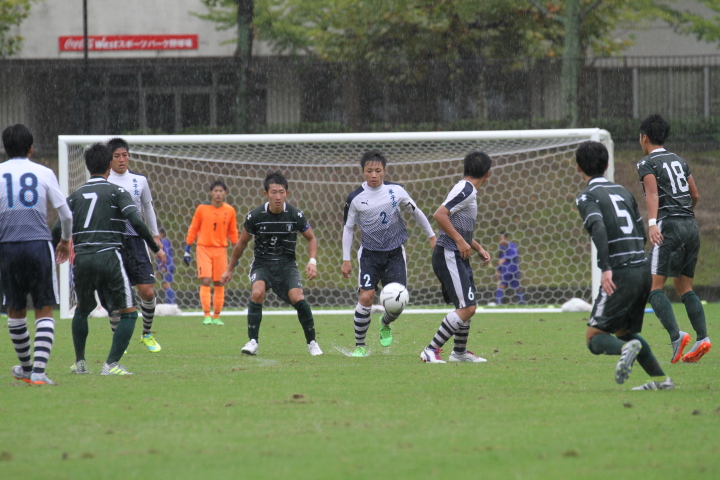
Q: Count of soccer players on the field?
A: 9